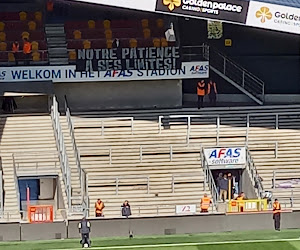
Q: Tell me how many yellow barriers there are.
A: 1